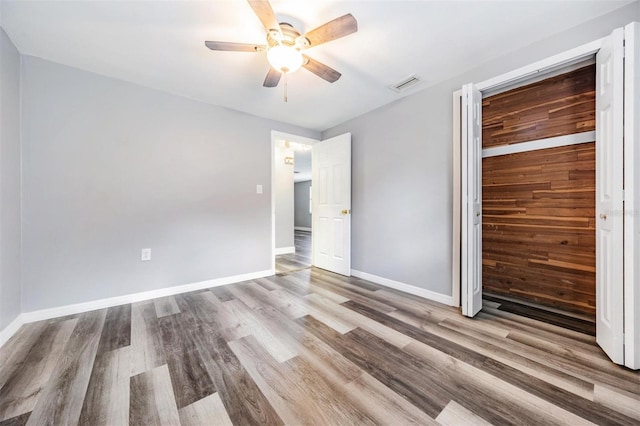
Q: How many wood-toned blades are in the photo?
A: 5